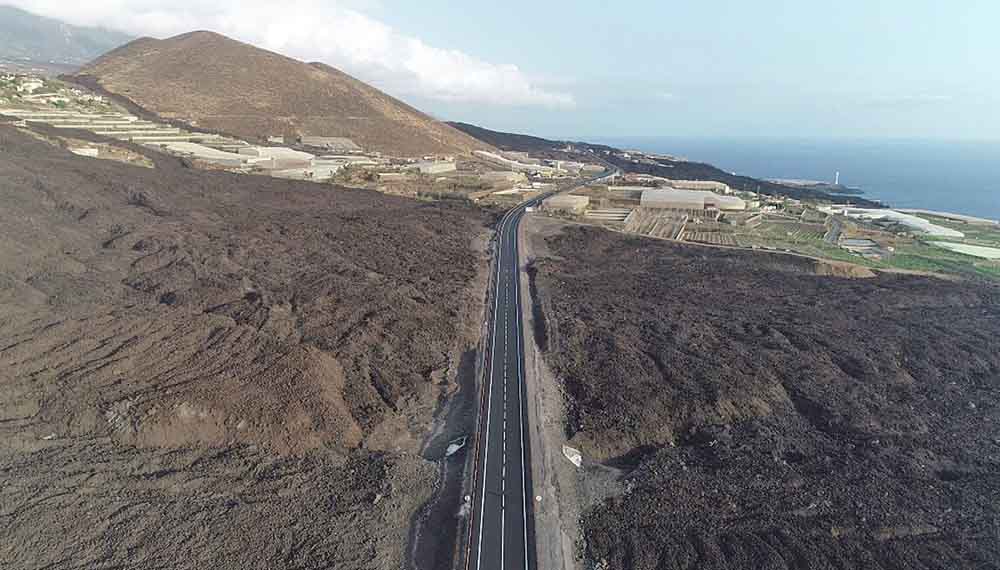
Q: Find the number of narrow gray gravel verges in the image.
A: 2